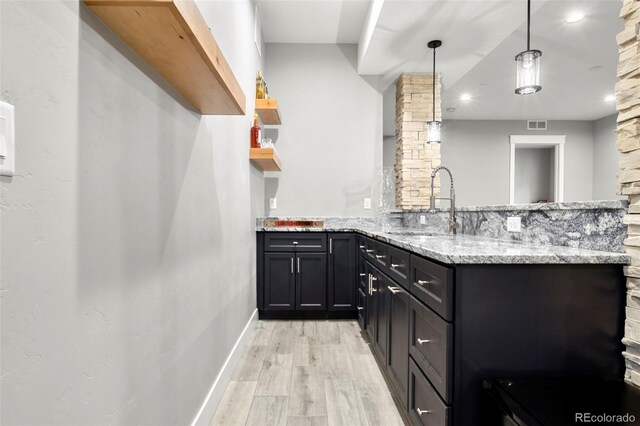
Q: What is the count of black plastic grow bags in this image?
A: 0